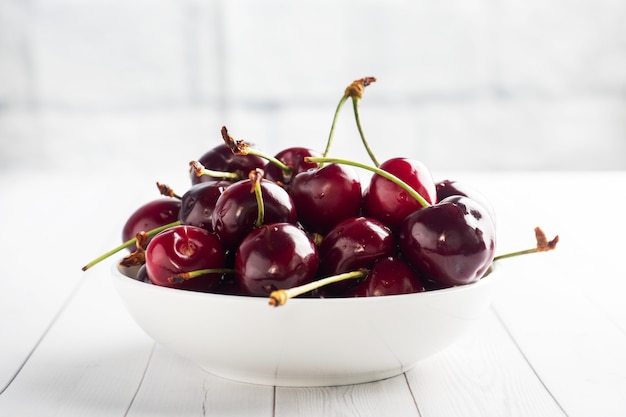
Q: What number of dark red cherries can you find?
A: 13